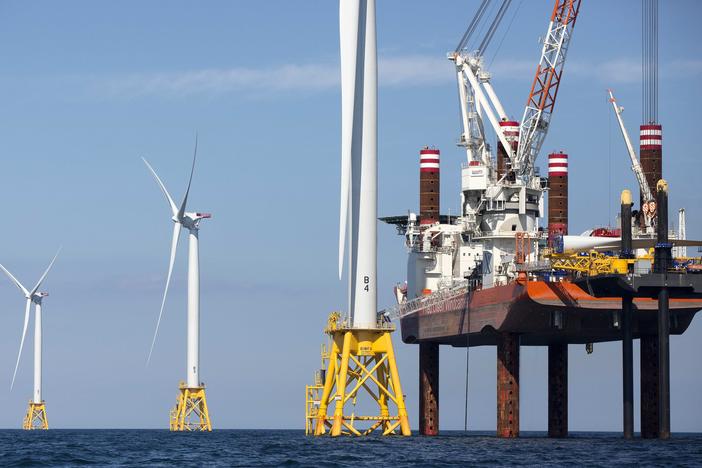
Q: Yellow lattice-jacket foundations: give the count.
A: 3